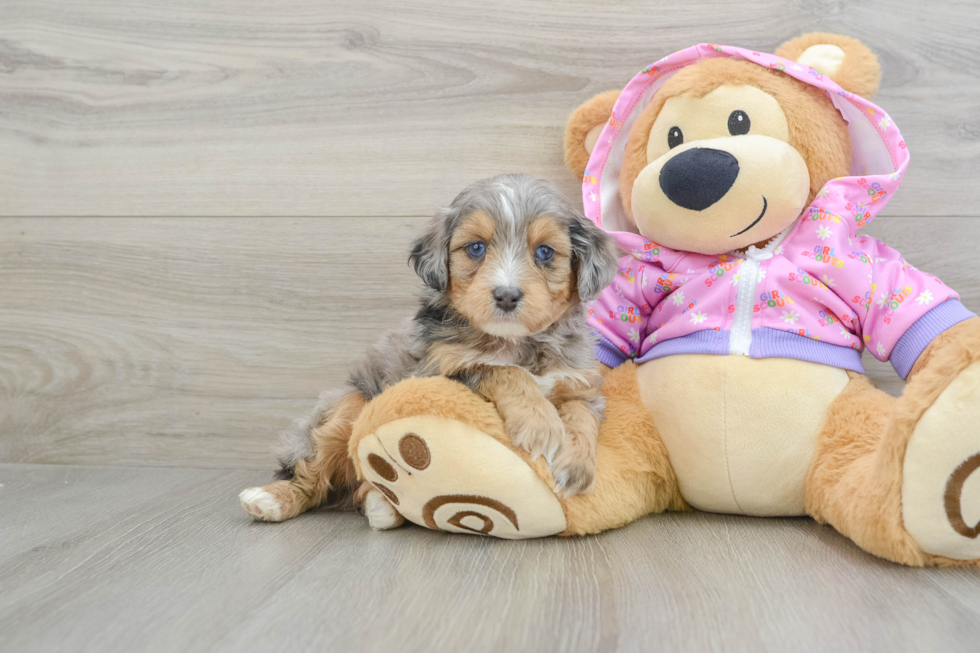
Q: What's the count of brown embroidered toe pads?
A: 3